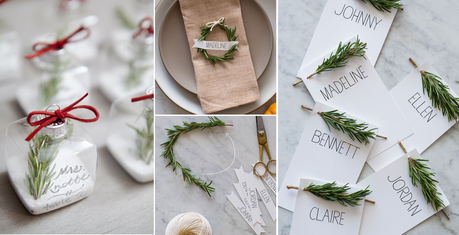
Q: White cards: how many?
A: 6